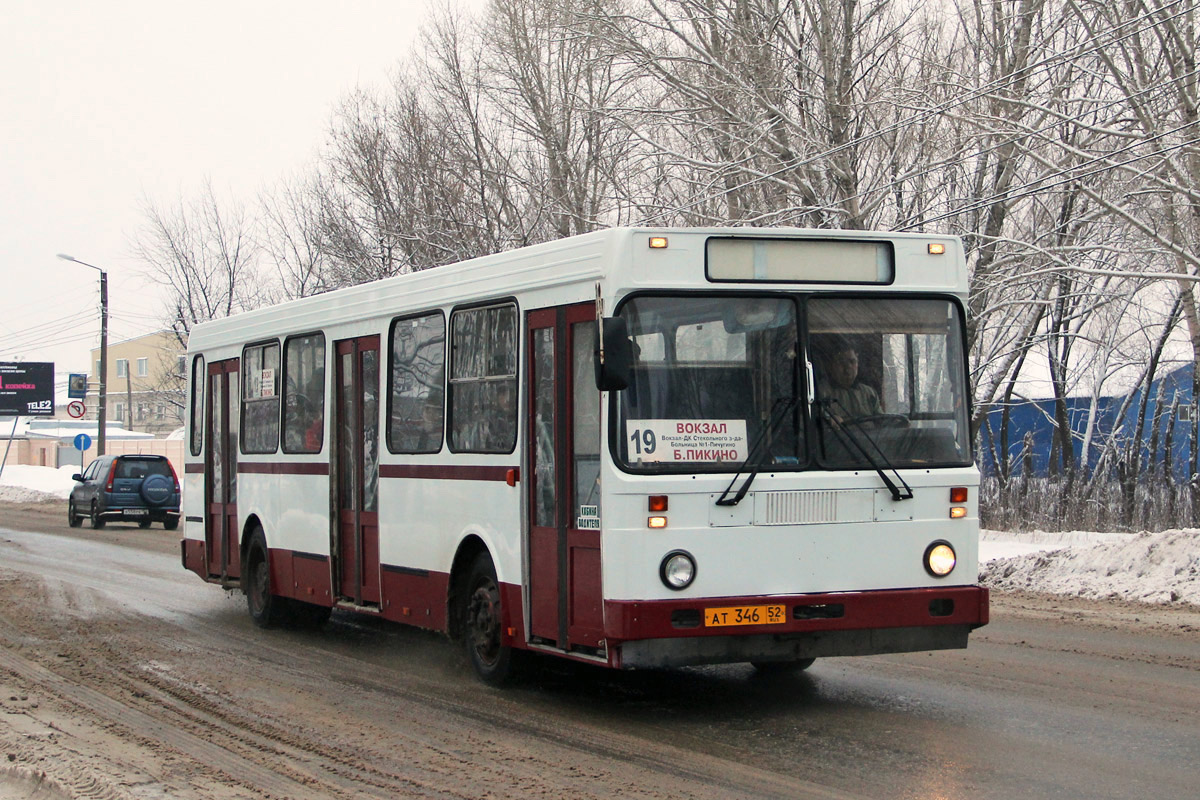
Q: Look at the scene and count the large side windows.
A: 4